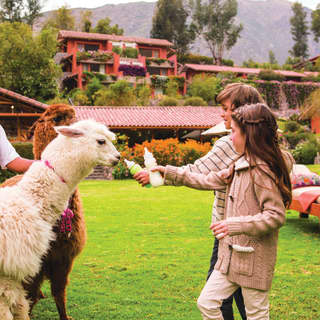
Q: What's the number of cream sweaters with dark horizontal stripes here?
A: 1